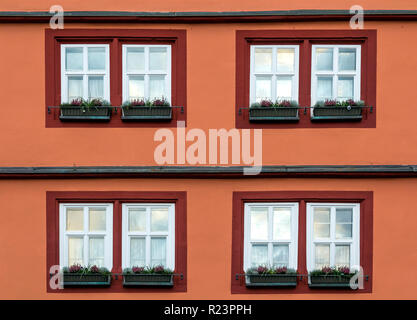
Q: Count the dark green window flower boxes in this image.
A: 8